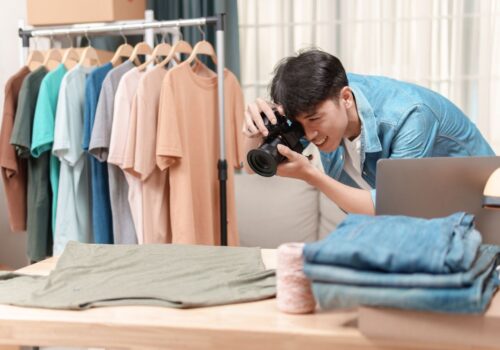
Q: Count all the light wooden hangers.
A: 9